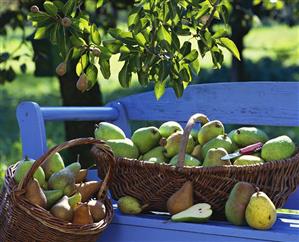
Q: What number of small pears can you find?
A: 5